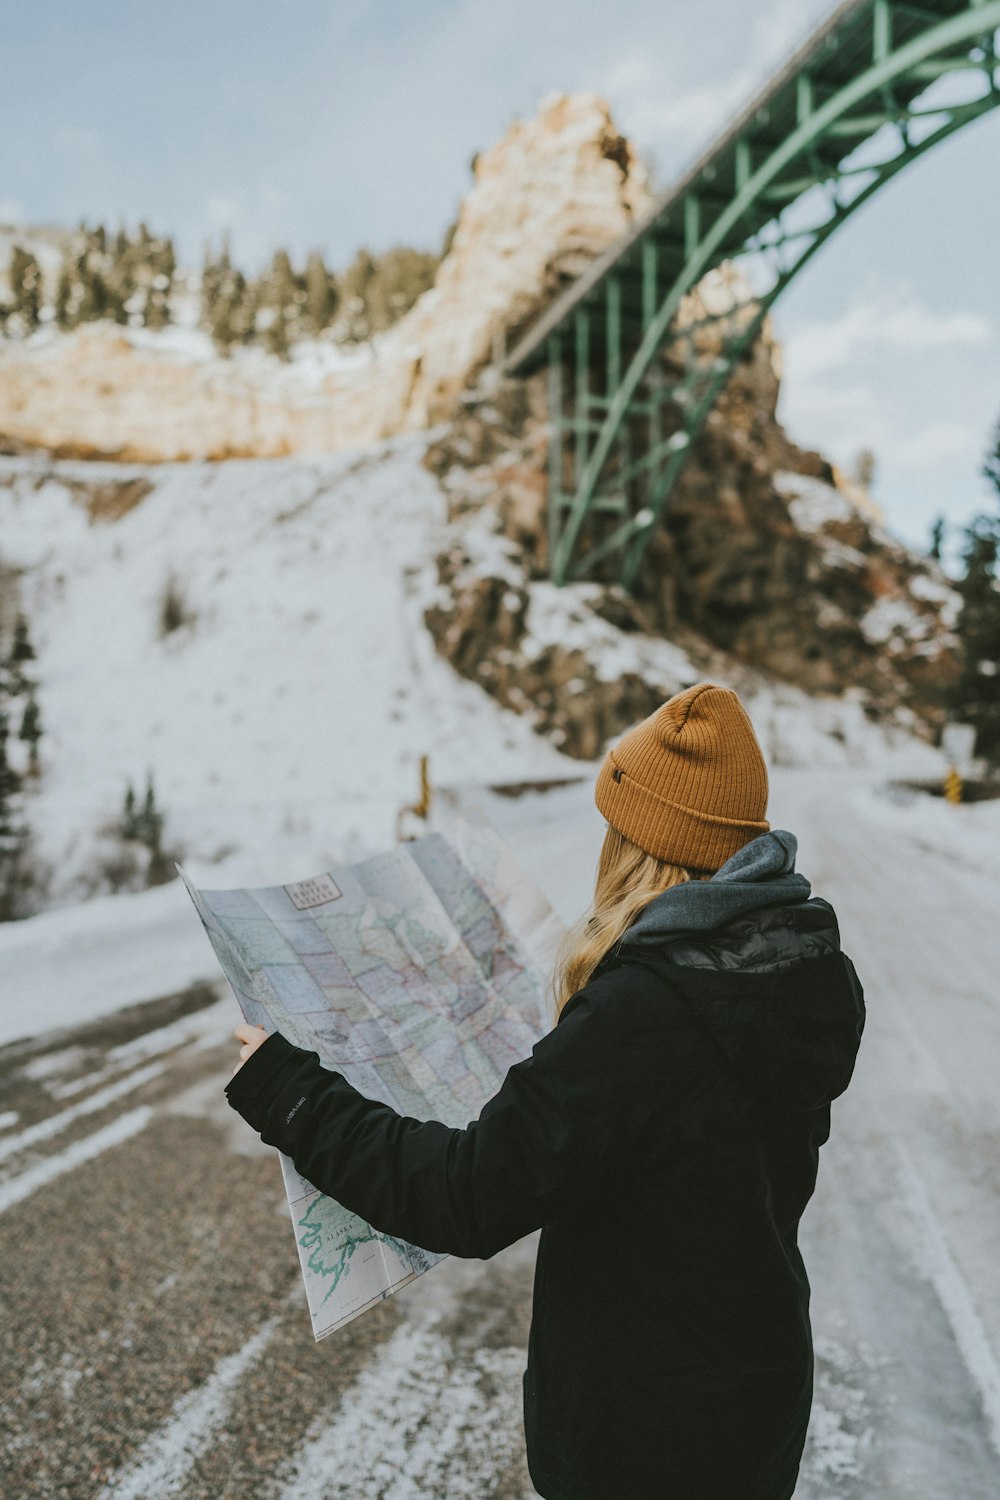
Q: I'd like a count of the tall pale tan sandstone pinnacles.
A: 1